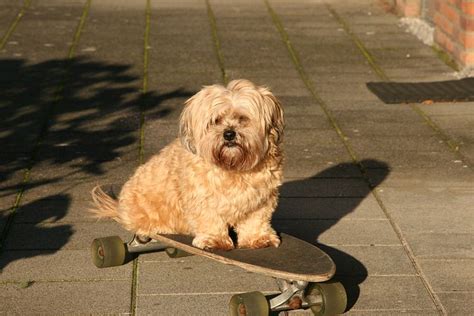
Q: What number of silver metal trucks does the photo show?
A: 2